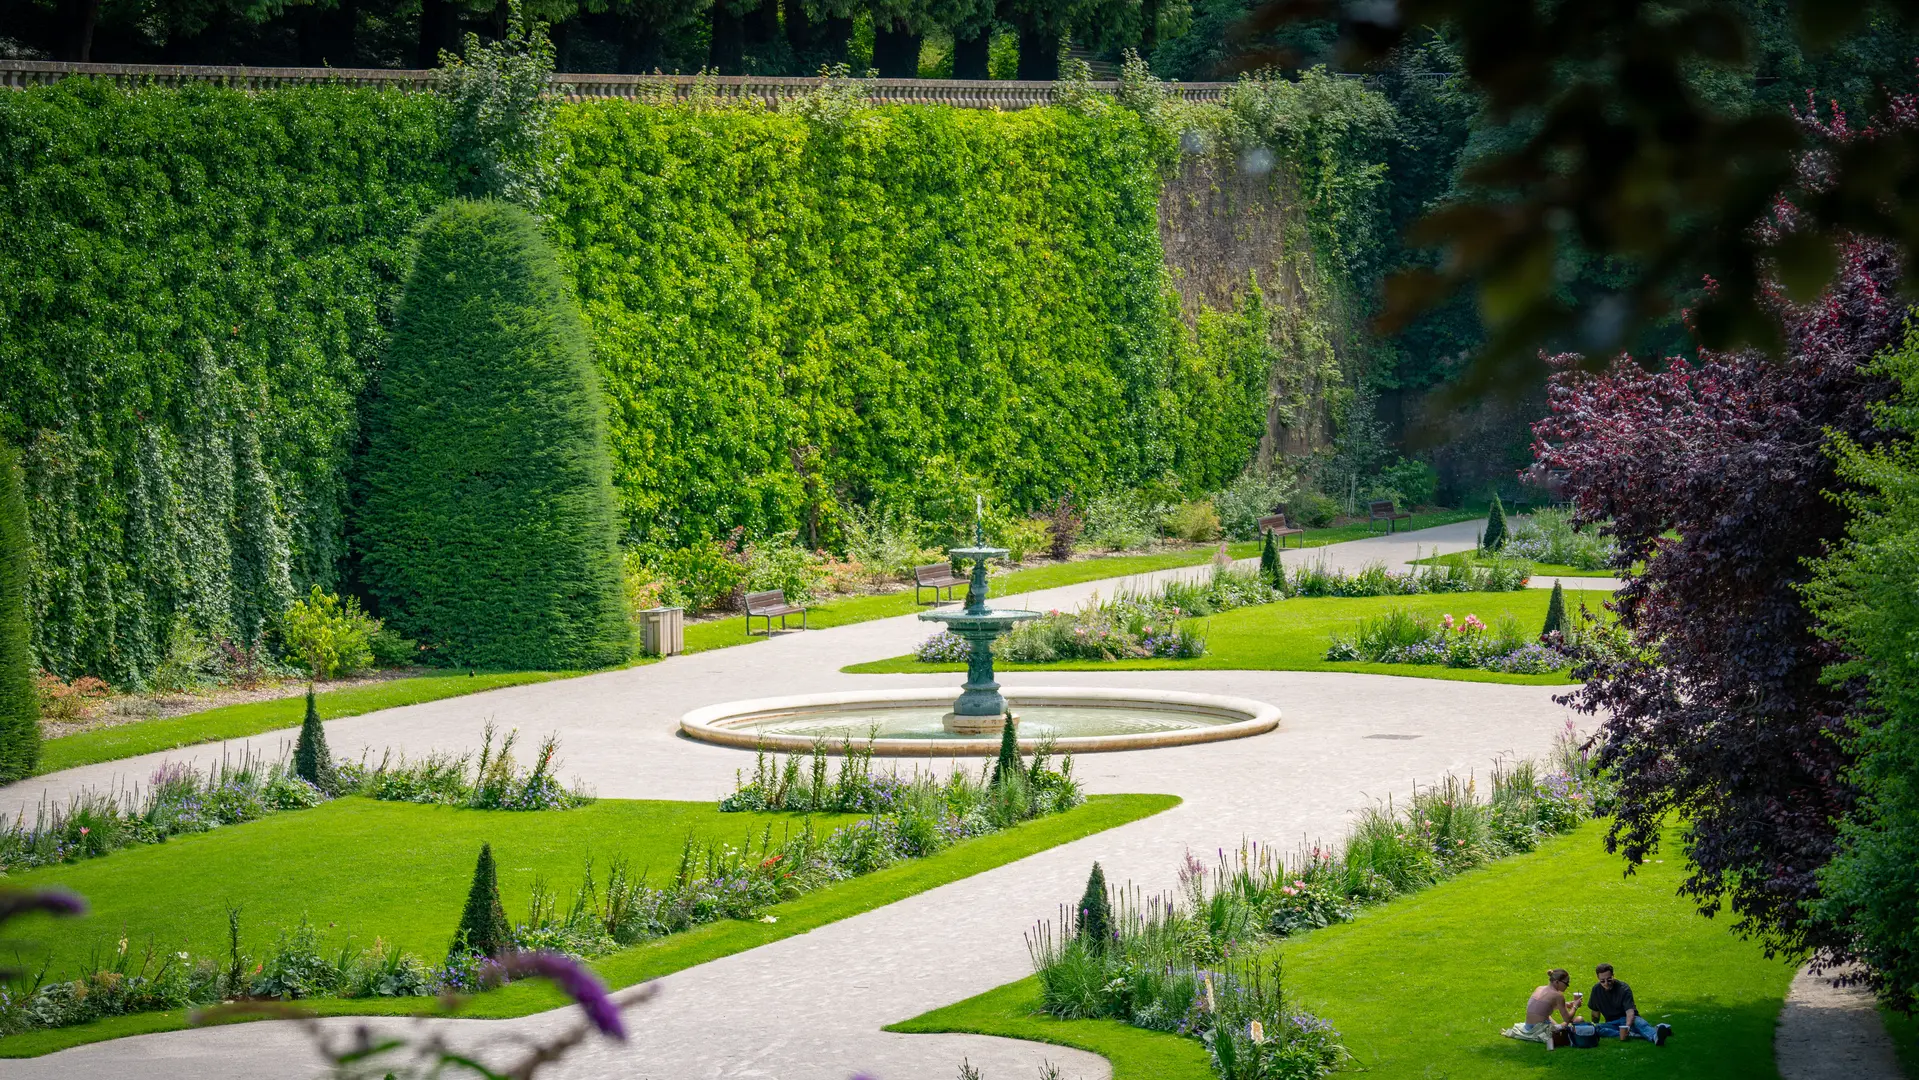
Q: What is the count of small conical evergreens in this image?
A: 7